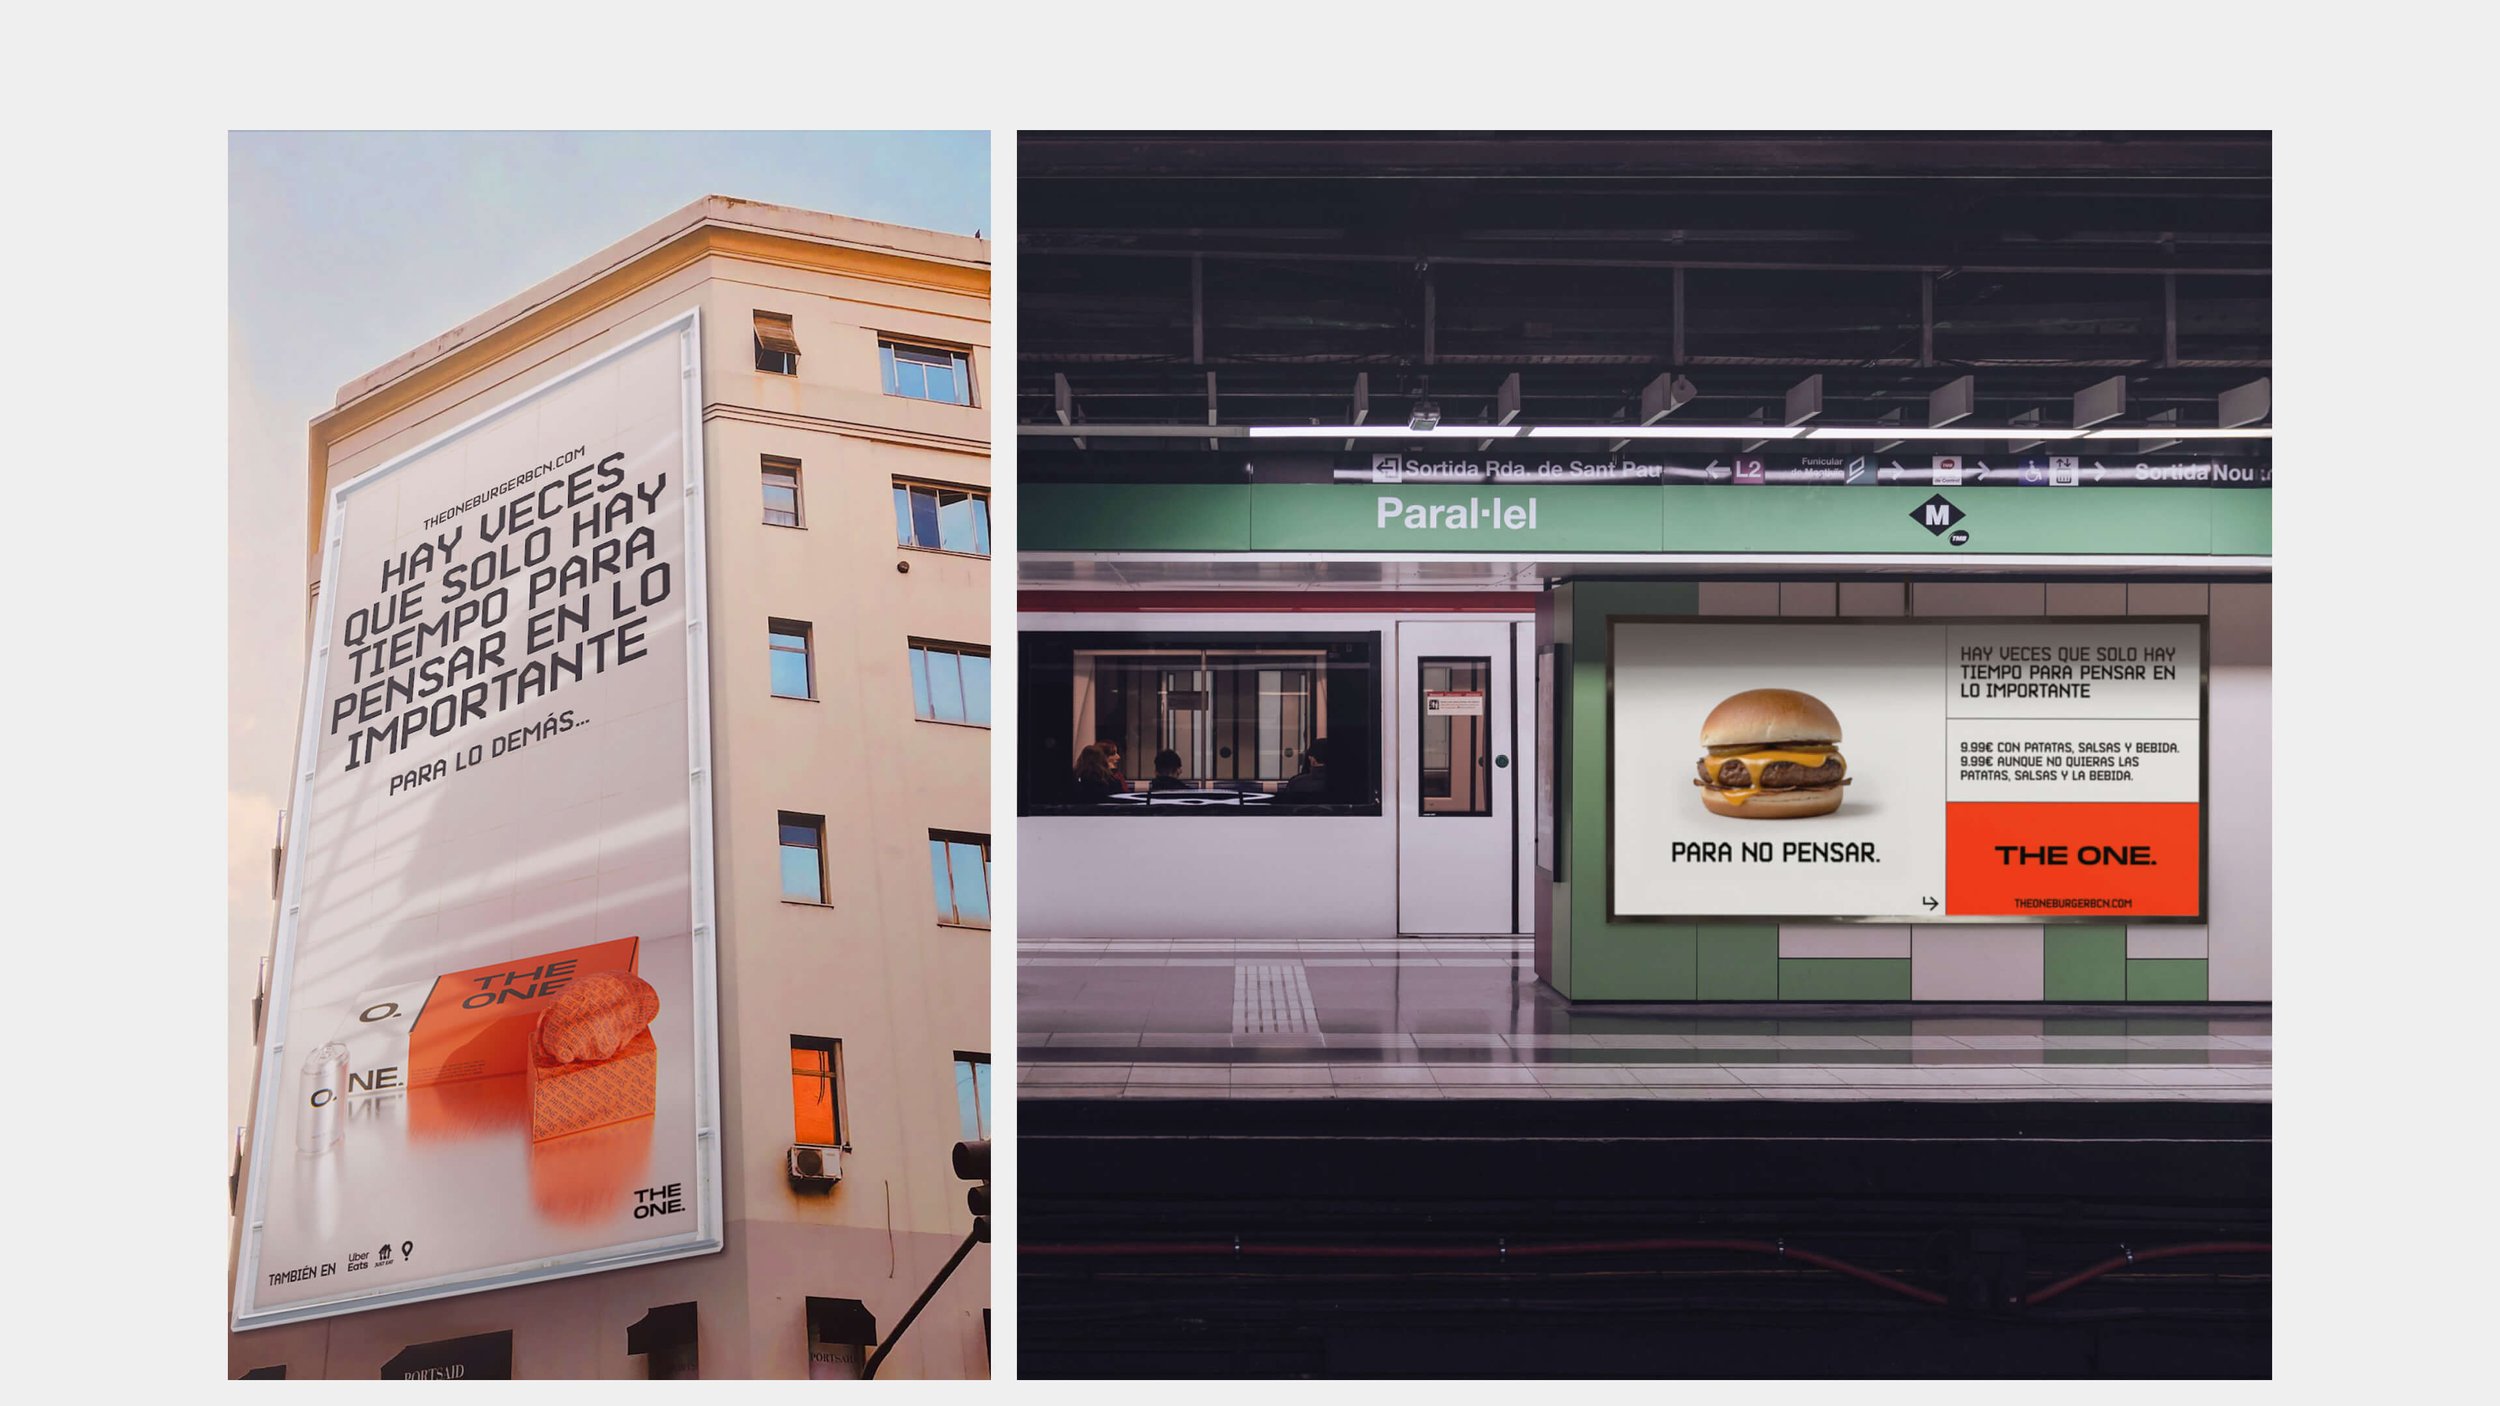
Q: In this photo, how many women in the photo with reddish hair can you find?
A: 1